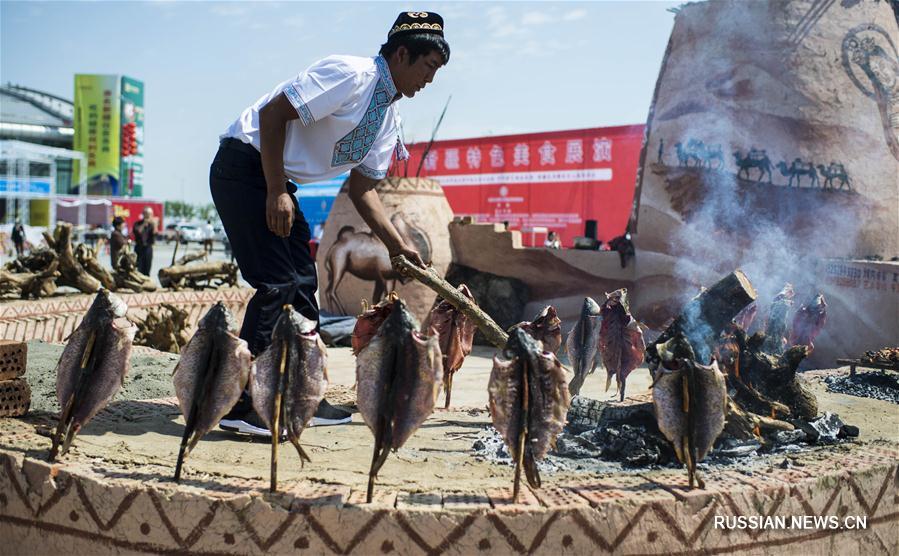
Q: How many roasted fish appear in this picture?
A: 14